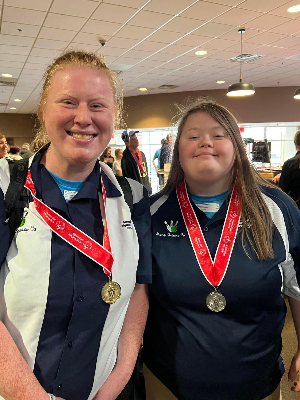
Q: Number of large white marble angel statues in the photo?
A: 0